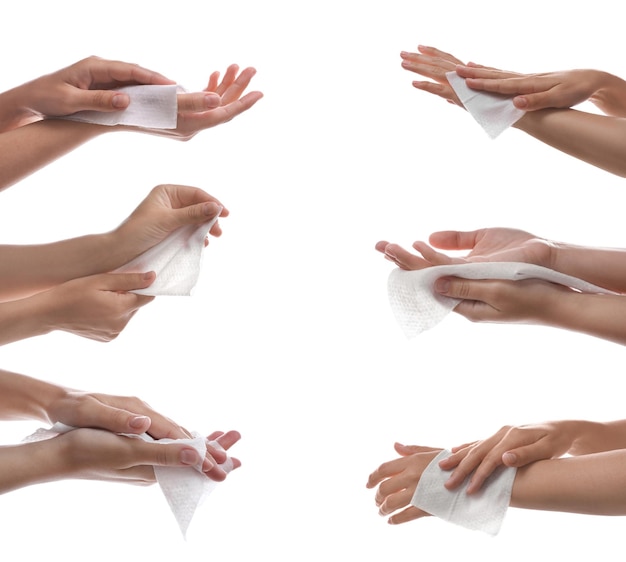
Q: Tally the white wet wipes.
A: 6